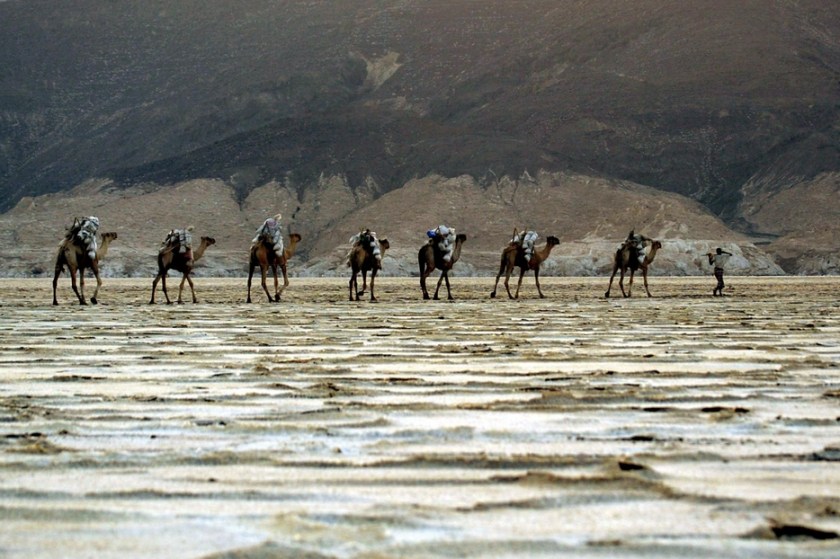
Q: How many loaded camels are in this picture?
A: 7